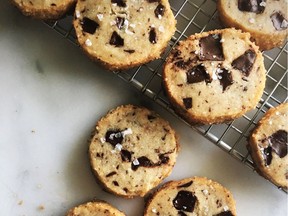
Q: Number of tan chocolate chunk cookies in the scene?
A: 8